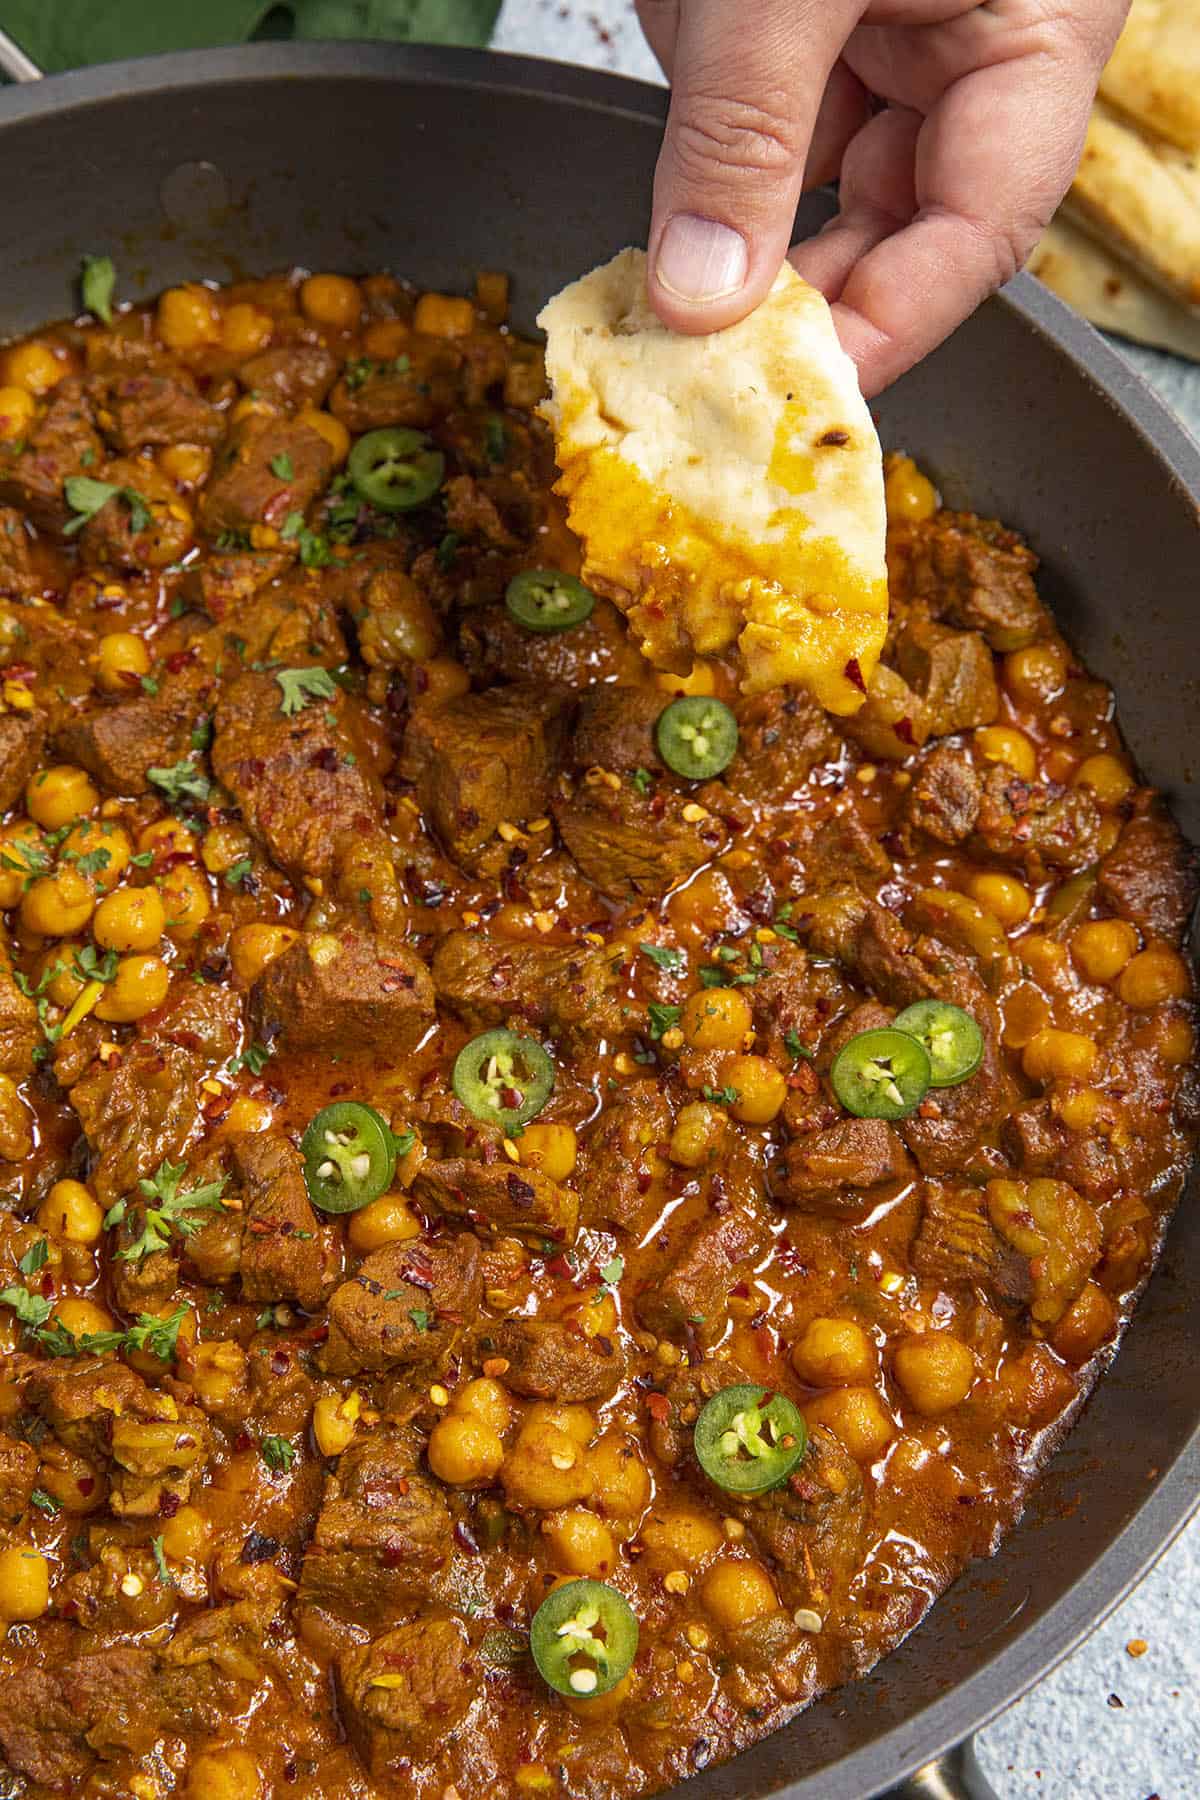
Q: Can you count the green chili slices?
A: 9